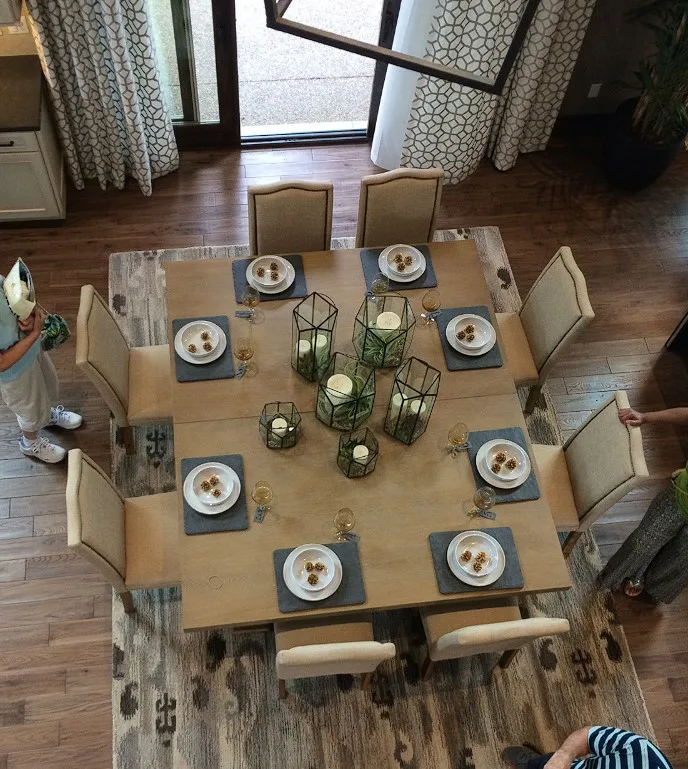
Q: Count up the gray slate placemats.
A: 8